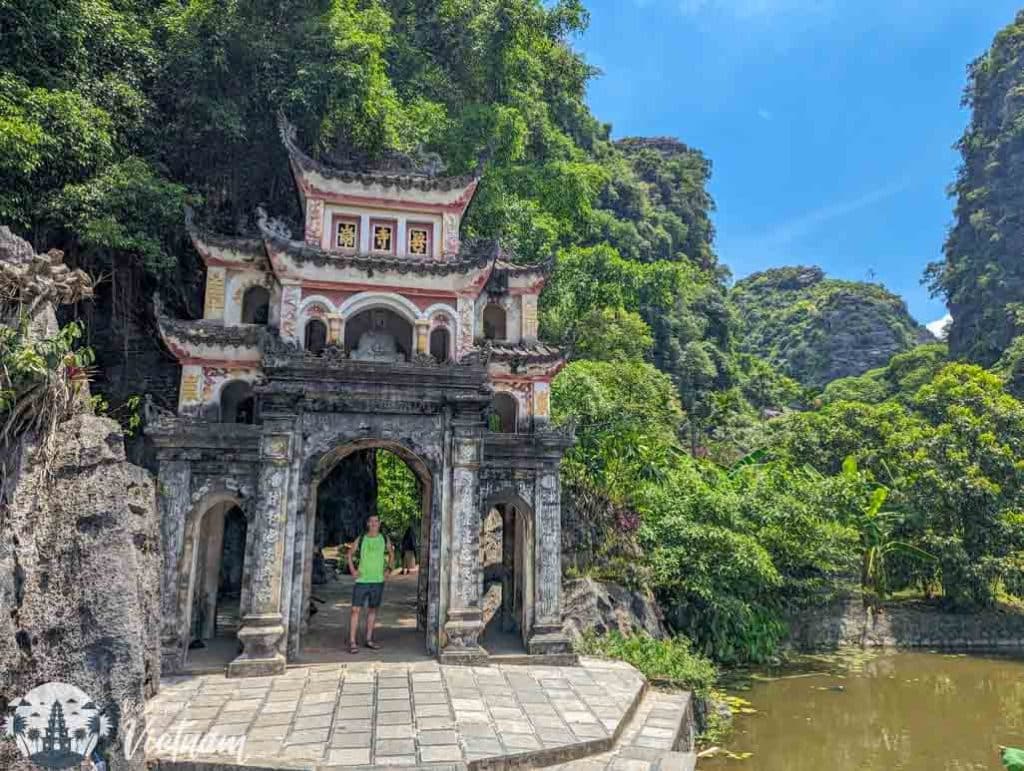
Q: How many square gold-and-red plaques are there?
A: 3